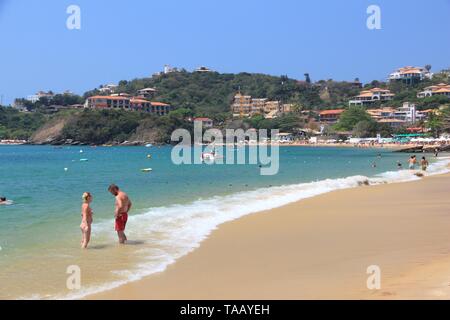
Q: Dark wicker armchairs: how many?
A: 0